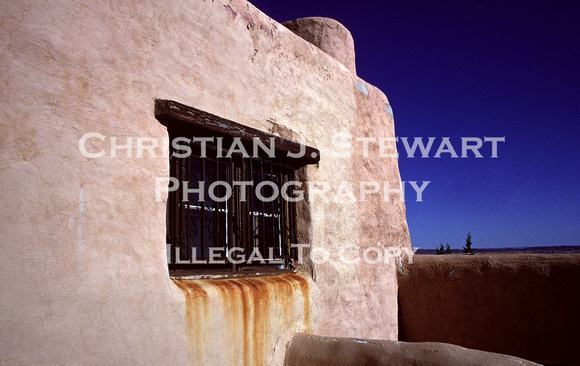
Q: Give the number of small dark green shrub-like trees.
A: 3